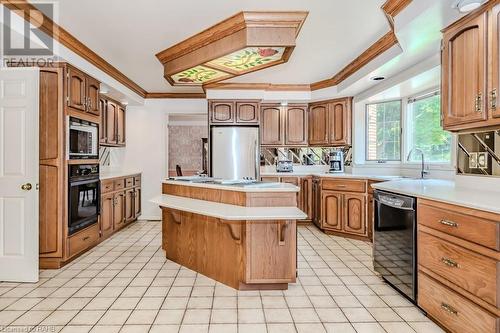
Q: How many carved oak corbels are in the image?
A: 3